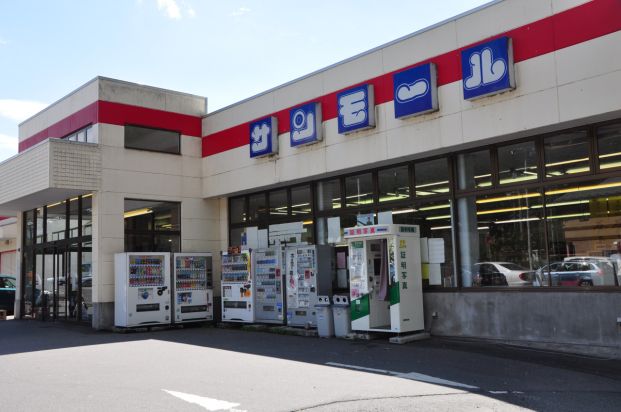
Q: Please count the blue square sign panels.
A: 5